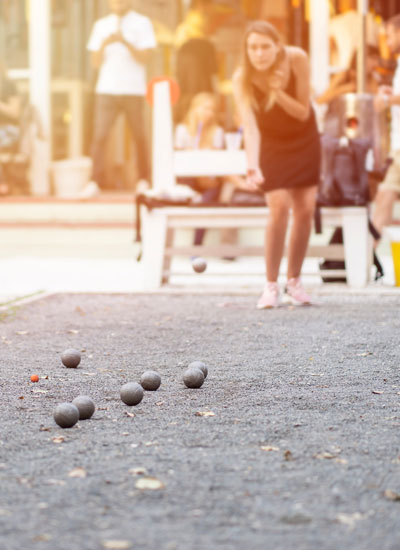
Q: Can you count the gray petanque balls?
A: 8